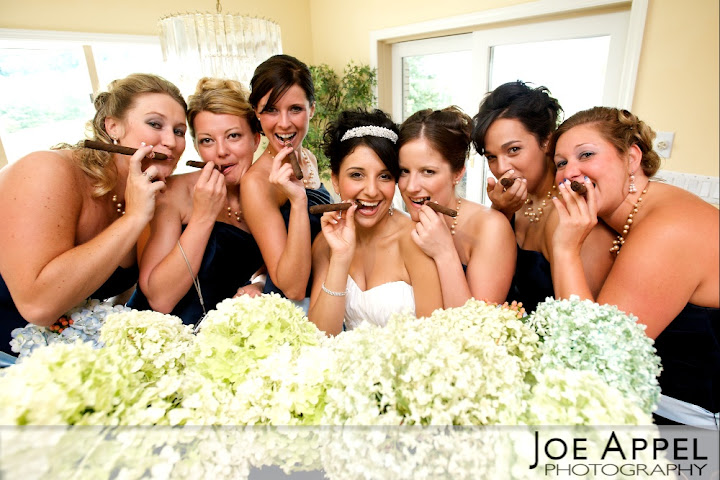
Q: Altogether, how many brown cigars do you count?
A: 7